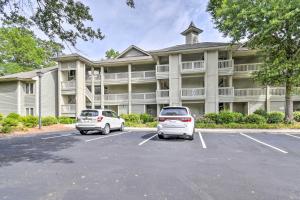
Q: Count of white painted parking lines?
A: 6